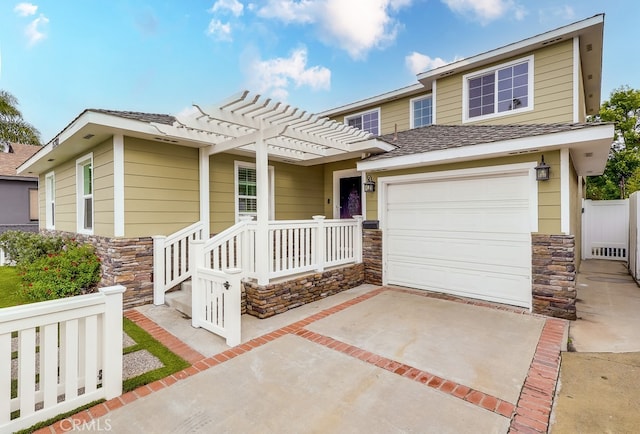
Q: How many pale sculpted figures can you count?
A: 0